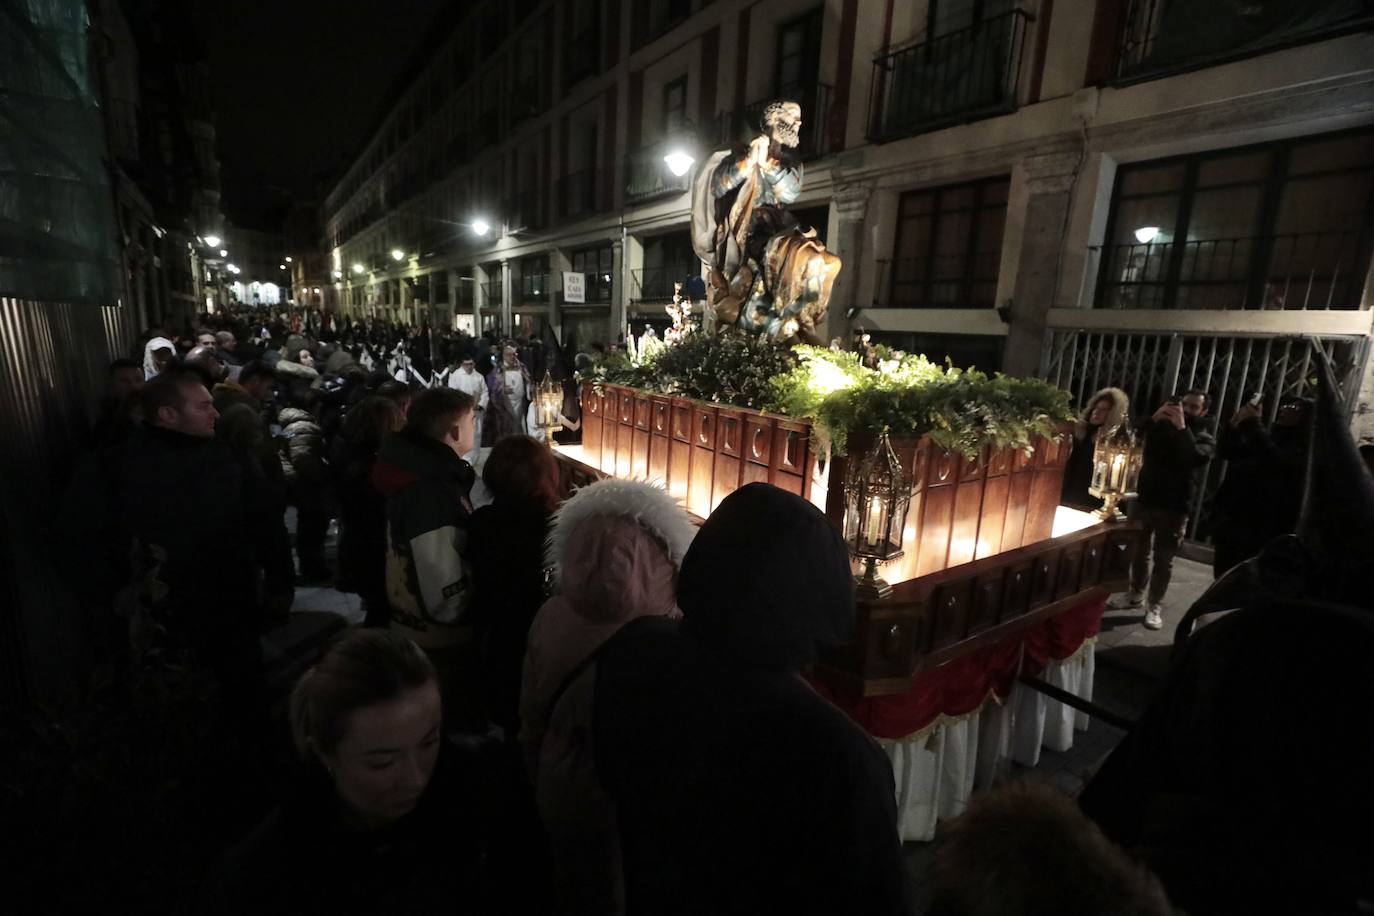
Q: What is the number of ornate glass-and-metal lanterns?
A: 3